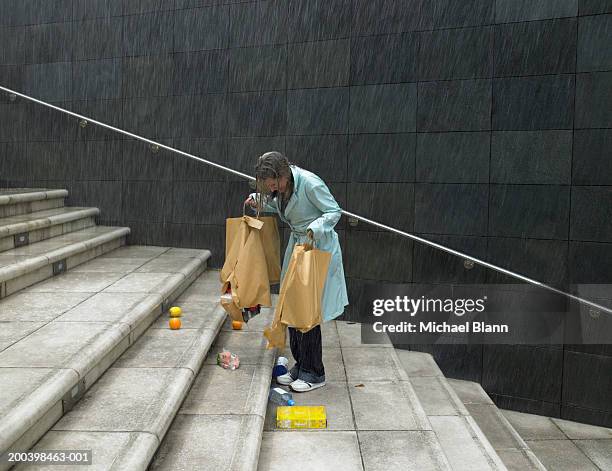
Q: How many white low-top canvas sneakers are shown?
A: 2